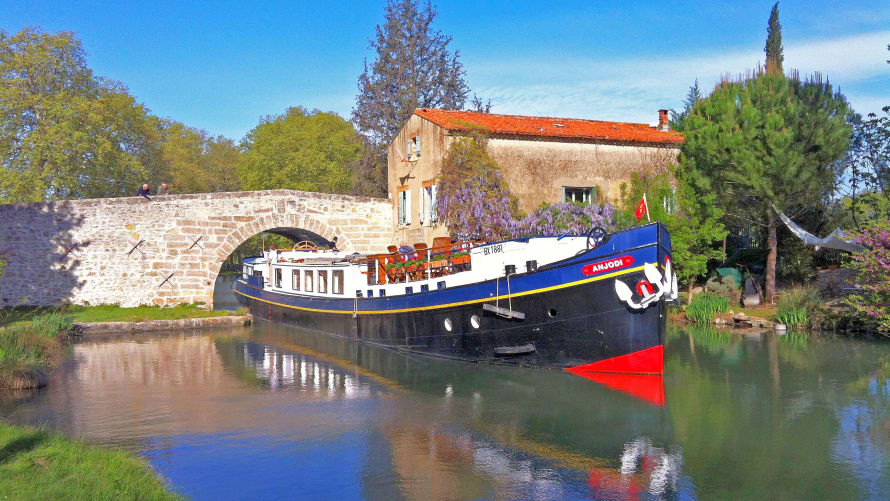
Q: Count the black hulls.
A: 1